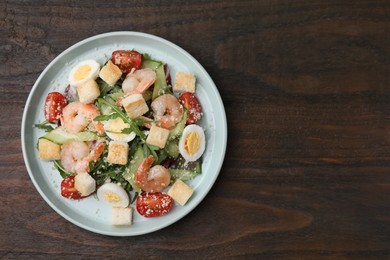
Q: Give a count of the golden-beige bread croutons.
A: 10